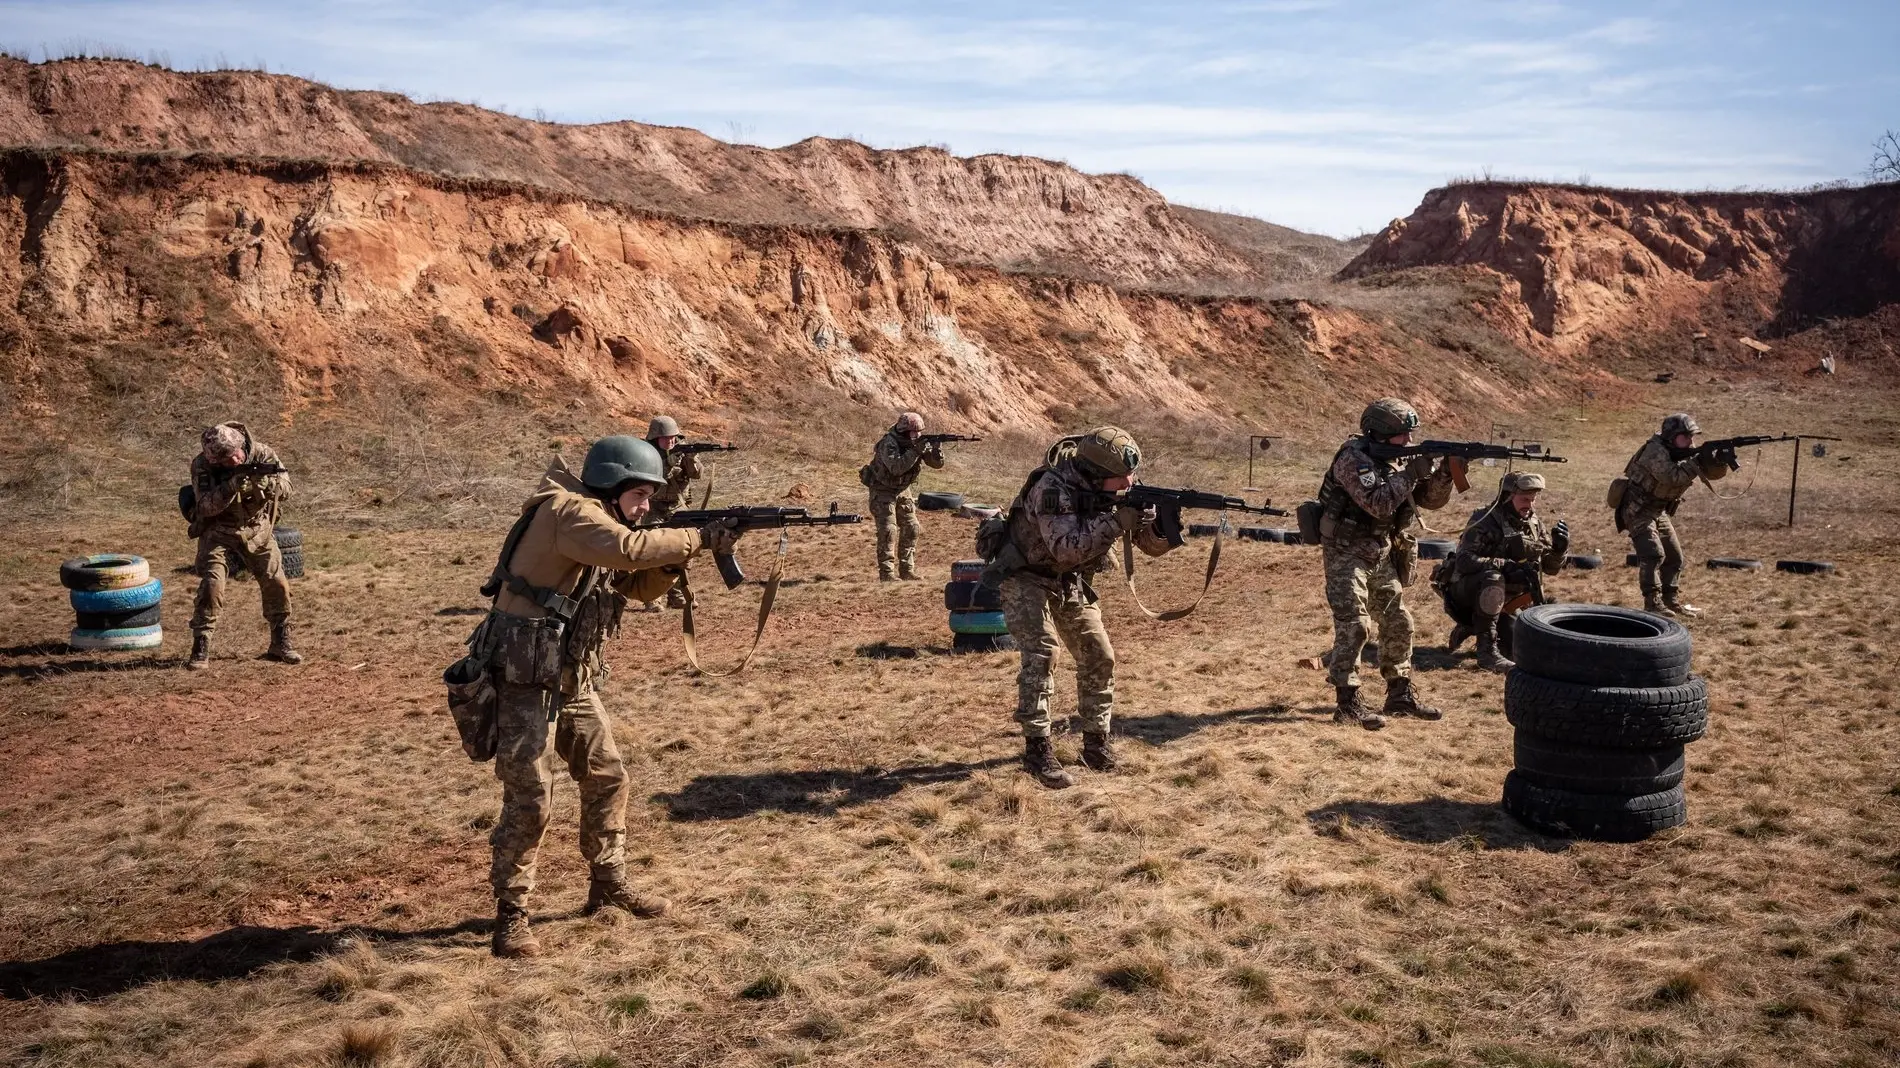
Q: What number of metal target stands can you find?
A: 5